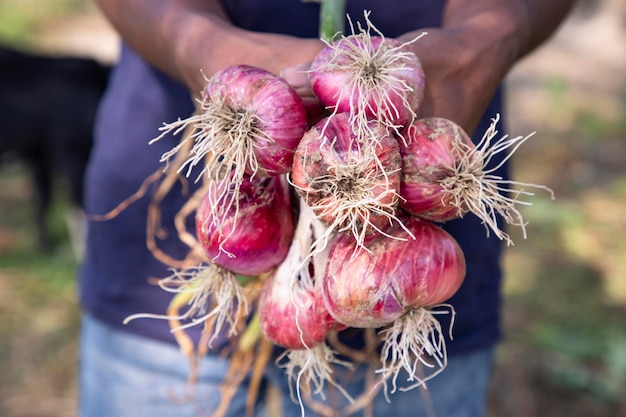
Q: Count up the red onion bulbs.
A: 7